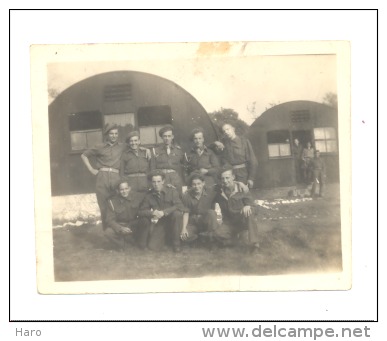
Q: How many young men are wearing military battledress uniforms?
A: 9